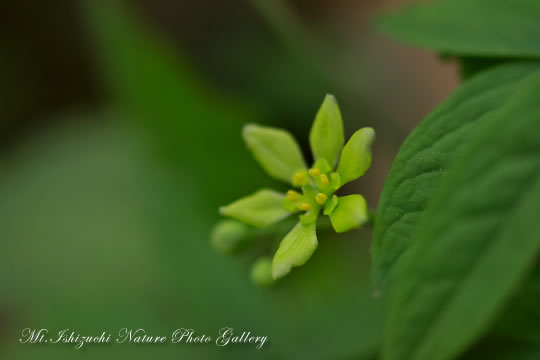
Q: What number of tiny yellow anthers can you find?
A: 6